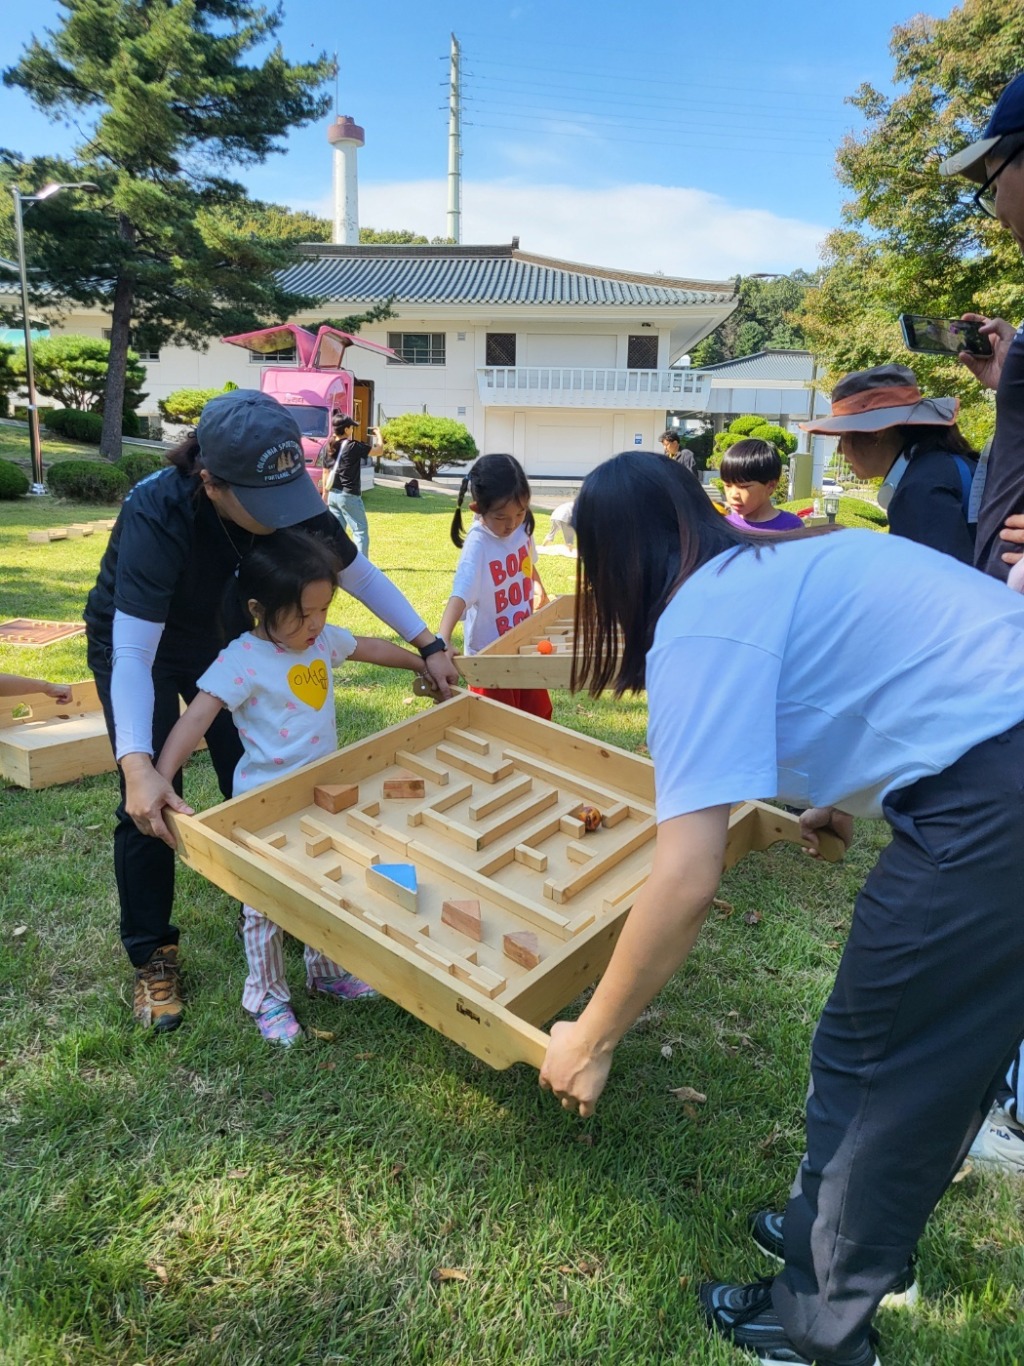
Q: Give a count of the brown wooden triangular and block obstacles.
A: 4